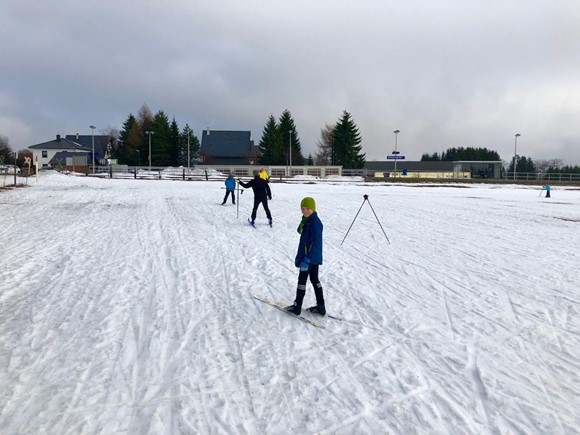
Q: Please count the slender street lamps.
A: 6